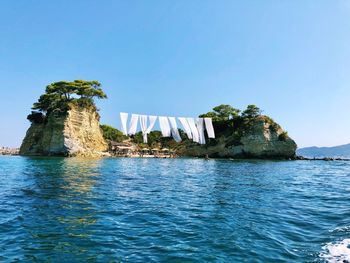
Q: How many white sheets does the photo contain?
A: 10